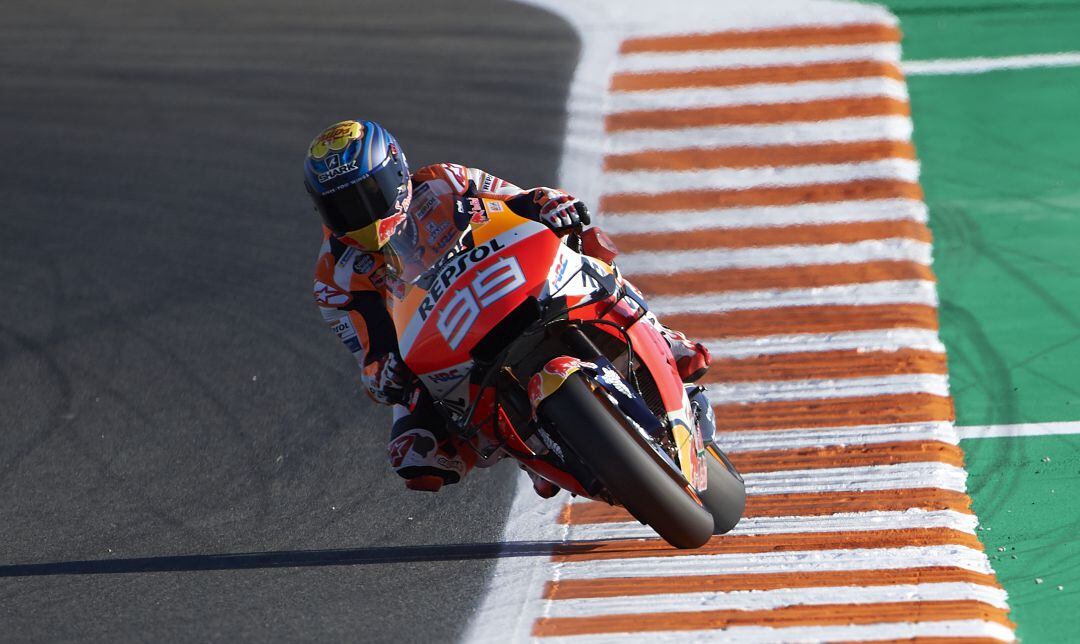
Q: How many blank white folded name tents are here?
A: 0